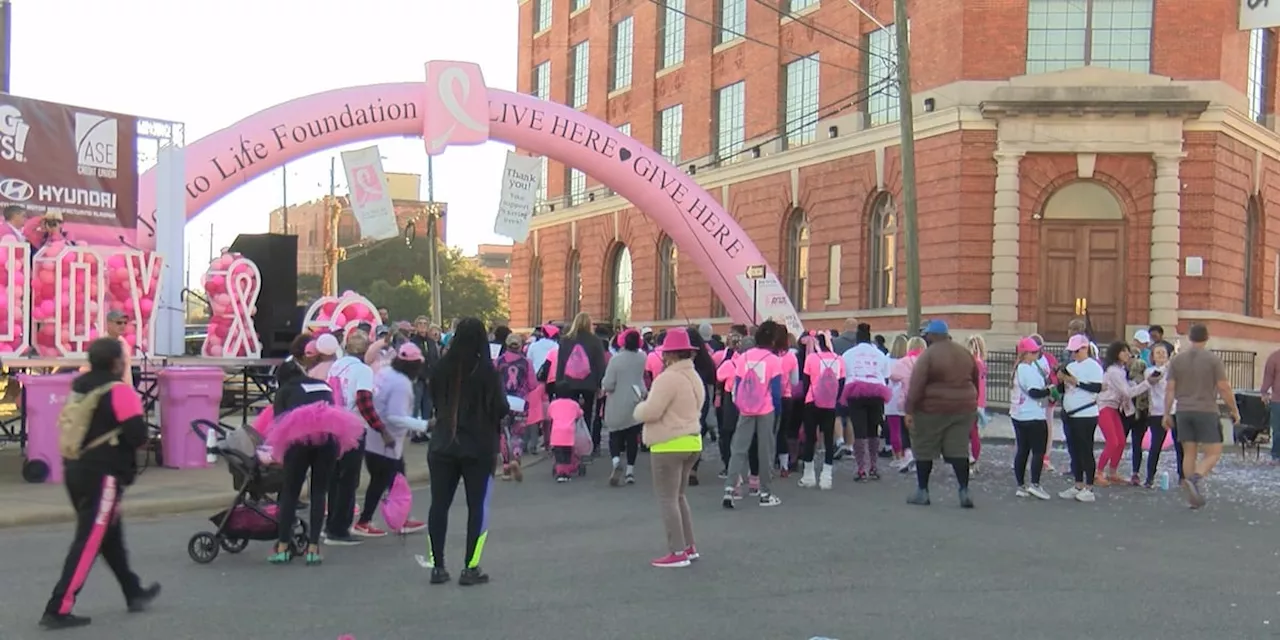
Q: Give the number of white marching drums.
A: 0